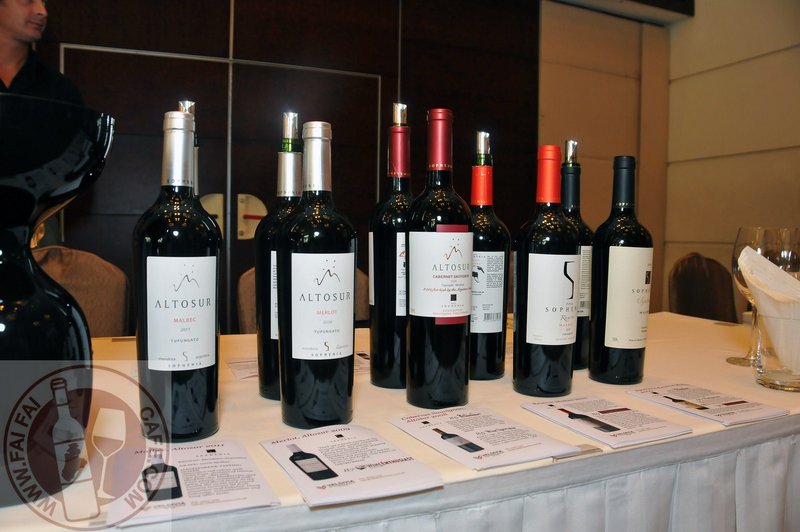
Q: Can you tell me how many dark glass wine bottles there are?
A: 10